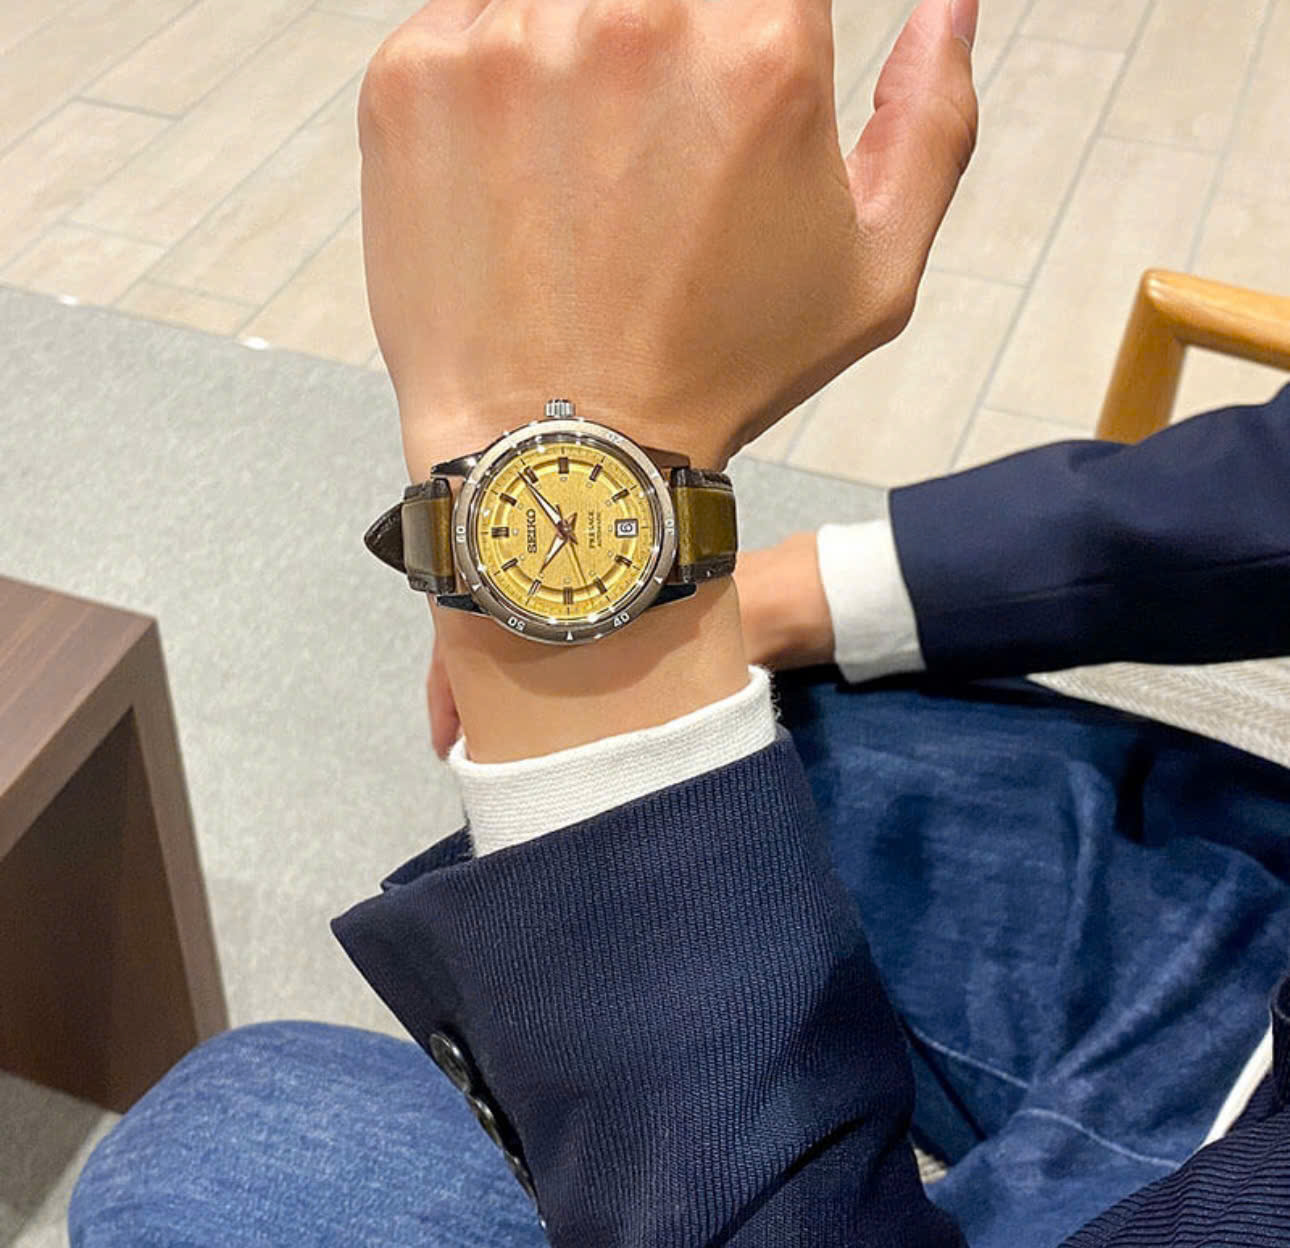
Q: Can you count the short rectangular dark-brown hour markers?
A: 11